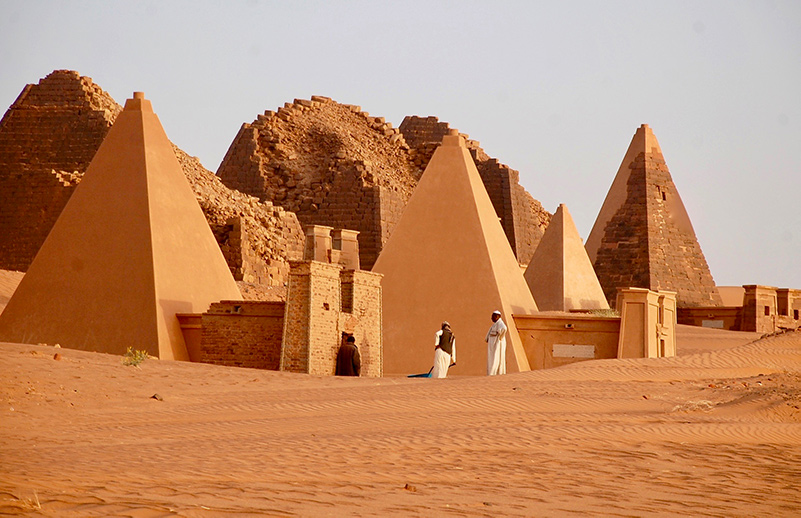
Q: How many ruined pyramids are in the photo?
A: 3